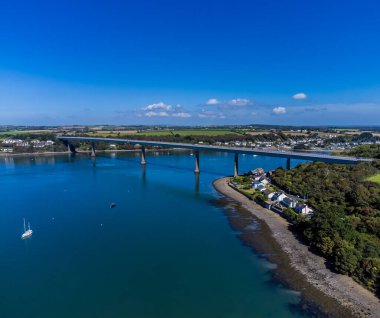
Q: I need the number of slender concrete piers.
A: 6